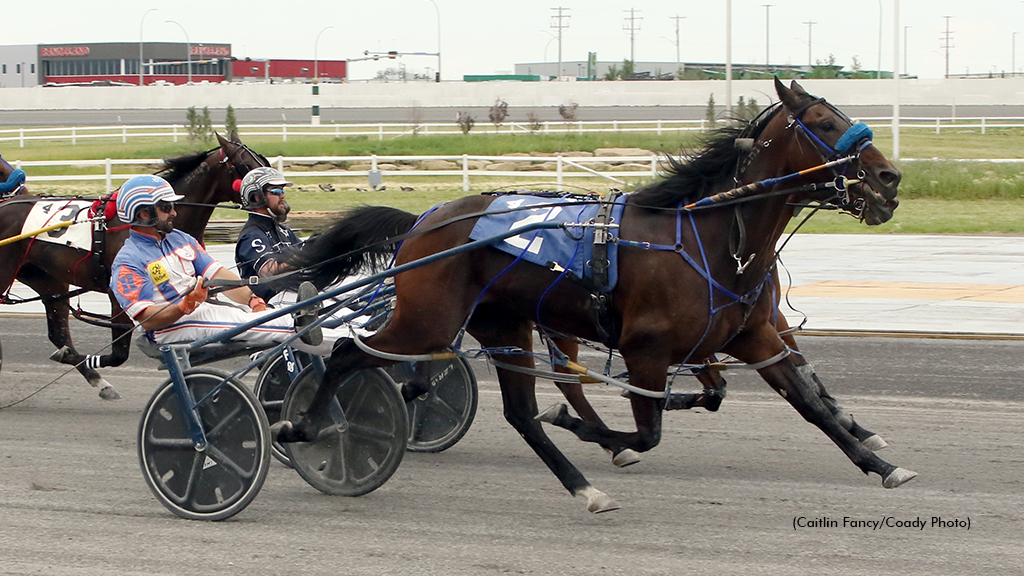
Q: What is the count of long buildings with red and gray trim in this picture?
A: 1